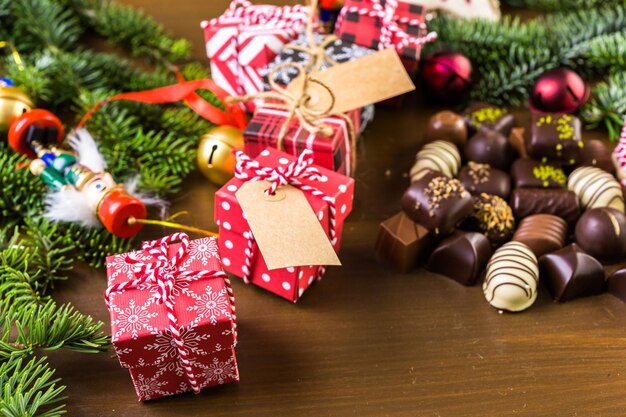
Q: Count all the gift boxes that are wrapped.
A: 6